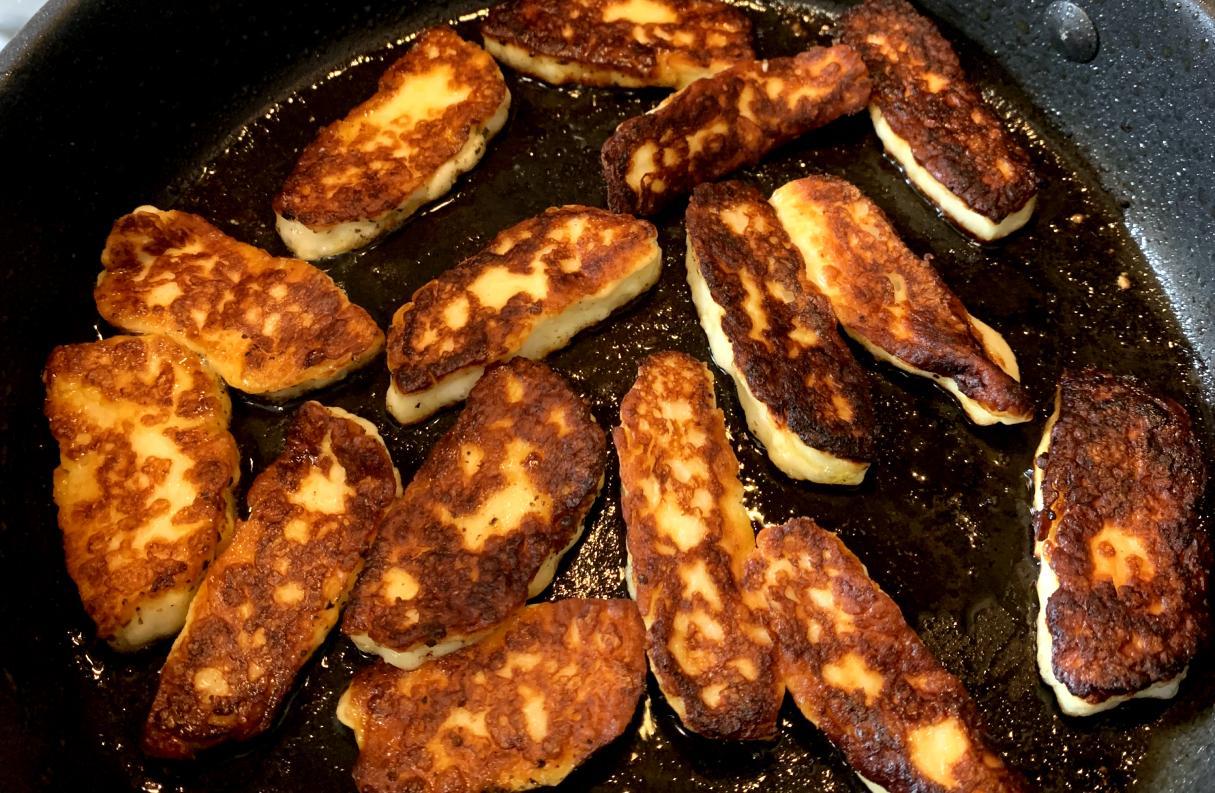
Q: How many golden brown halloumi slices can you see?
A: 15